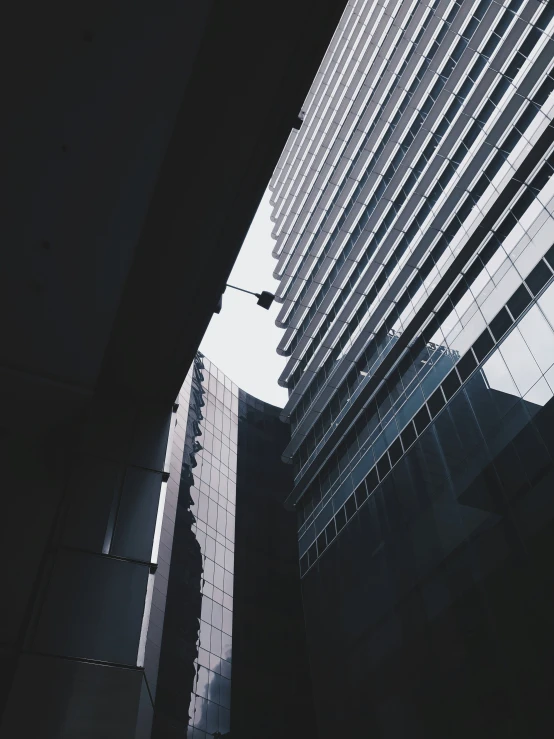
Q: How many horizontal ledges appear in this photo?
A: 13